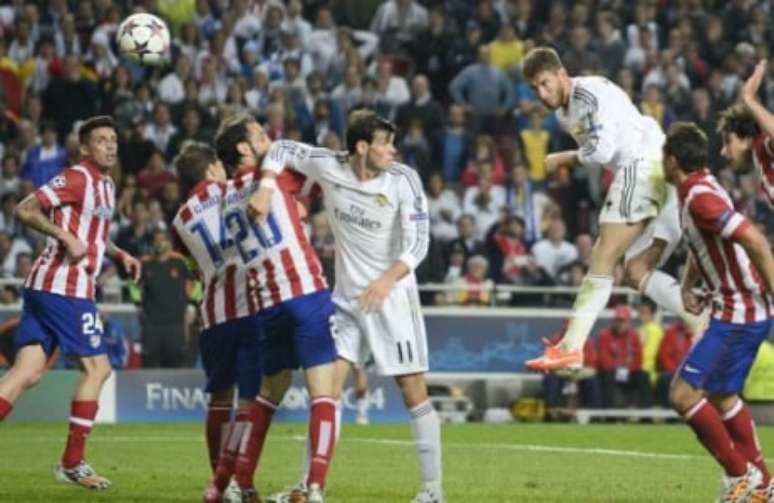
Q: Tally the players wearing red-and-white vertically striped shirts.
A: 5